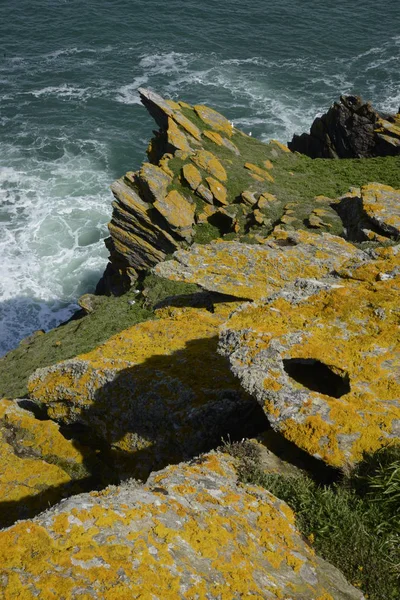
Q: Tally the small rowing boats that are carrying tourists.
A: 0